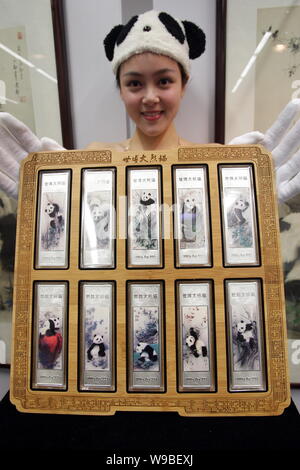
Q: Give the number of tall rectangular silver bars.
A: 10